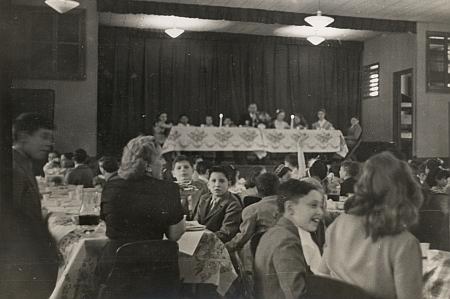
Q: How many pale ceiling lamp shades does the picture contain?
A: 4